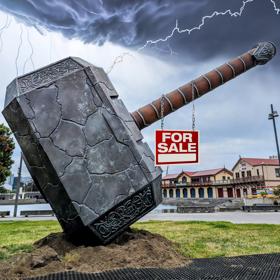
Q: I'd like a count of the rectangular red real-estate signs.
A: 1